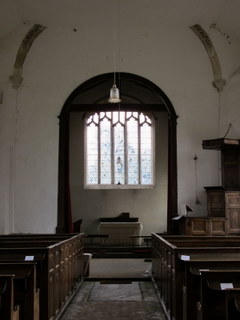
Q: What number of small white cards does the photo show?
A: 3